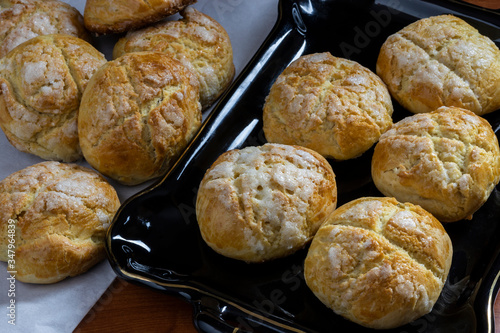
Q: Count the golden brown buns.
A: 11